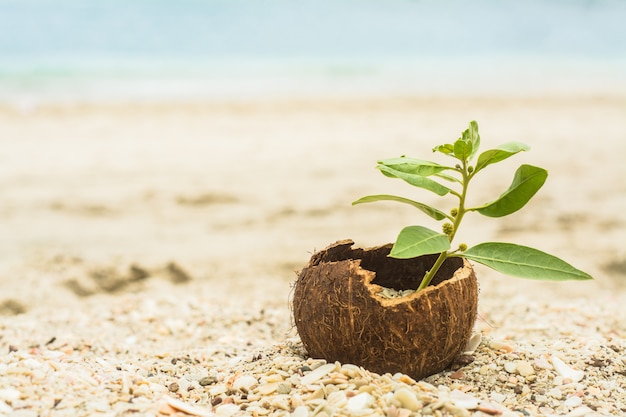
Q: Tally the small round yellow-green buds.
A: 5